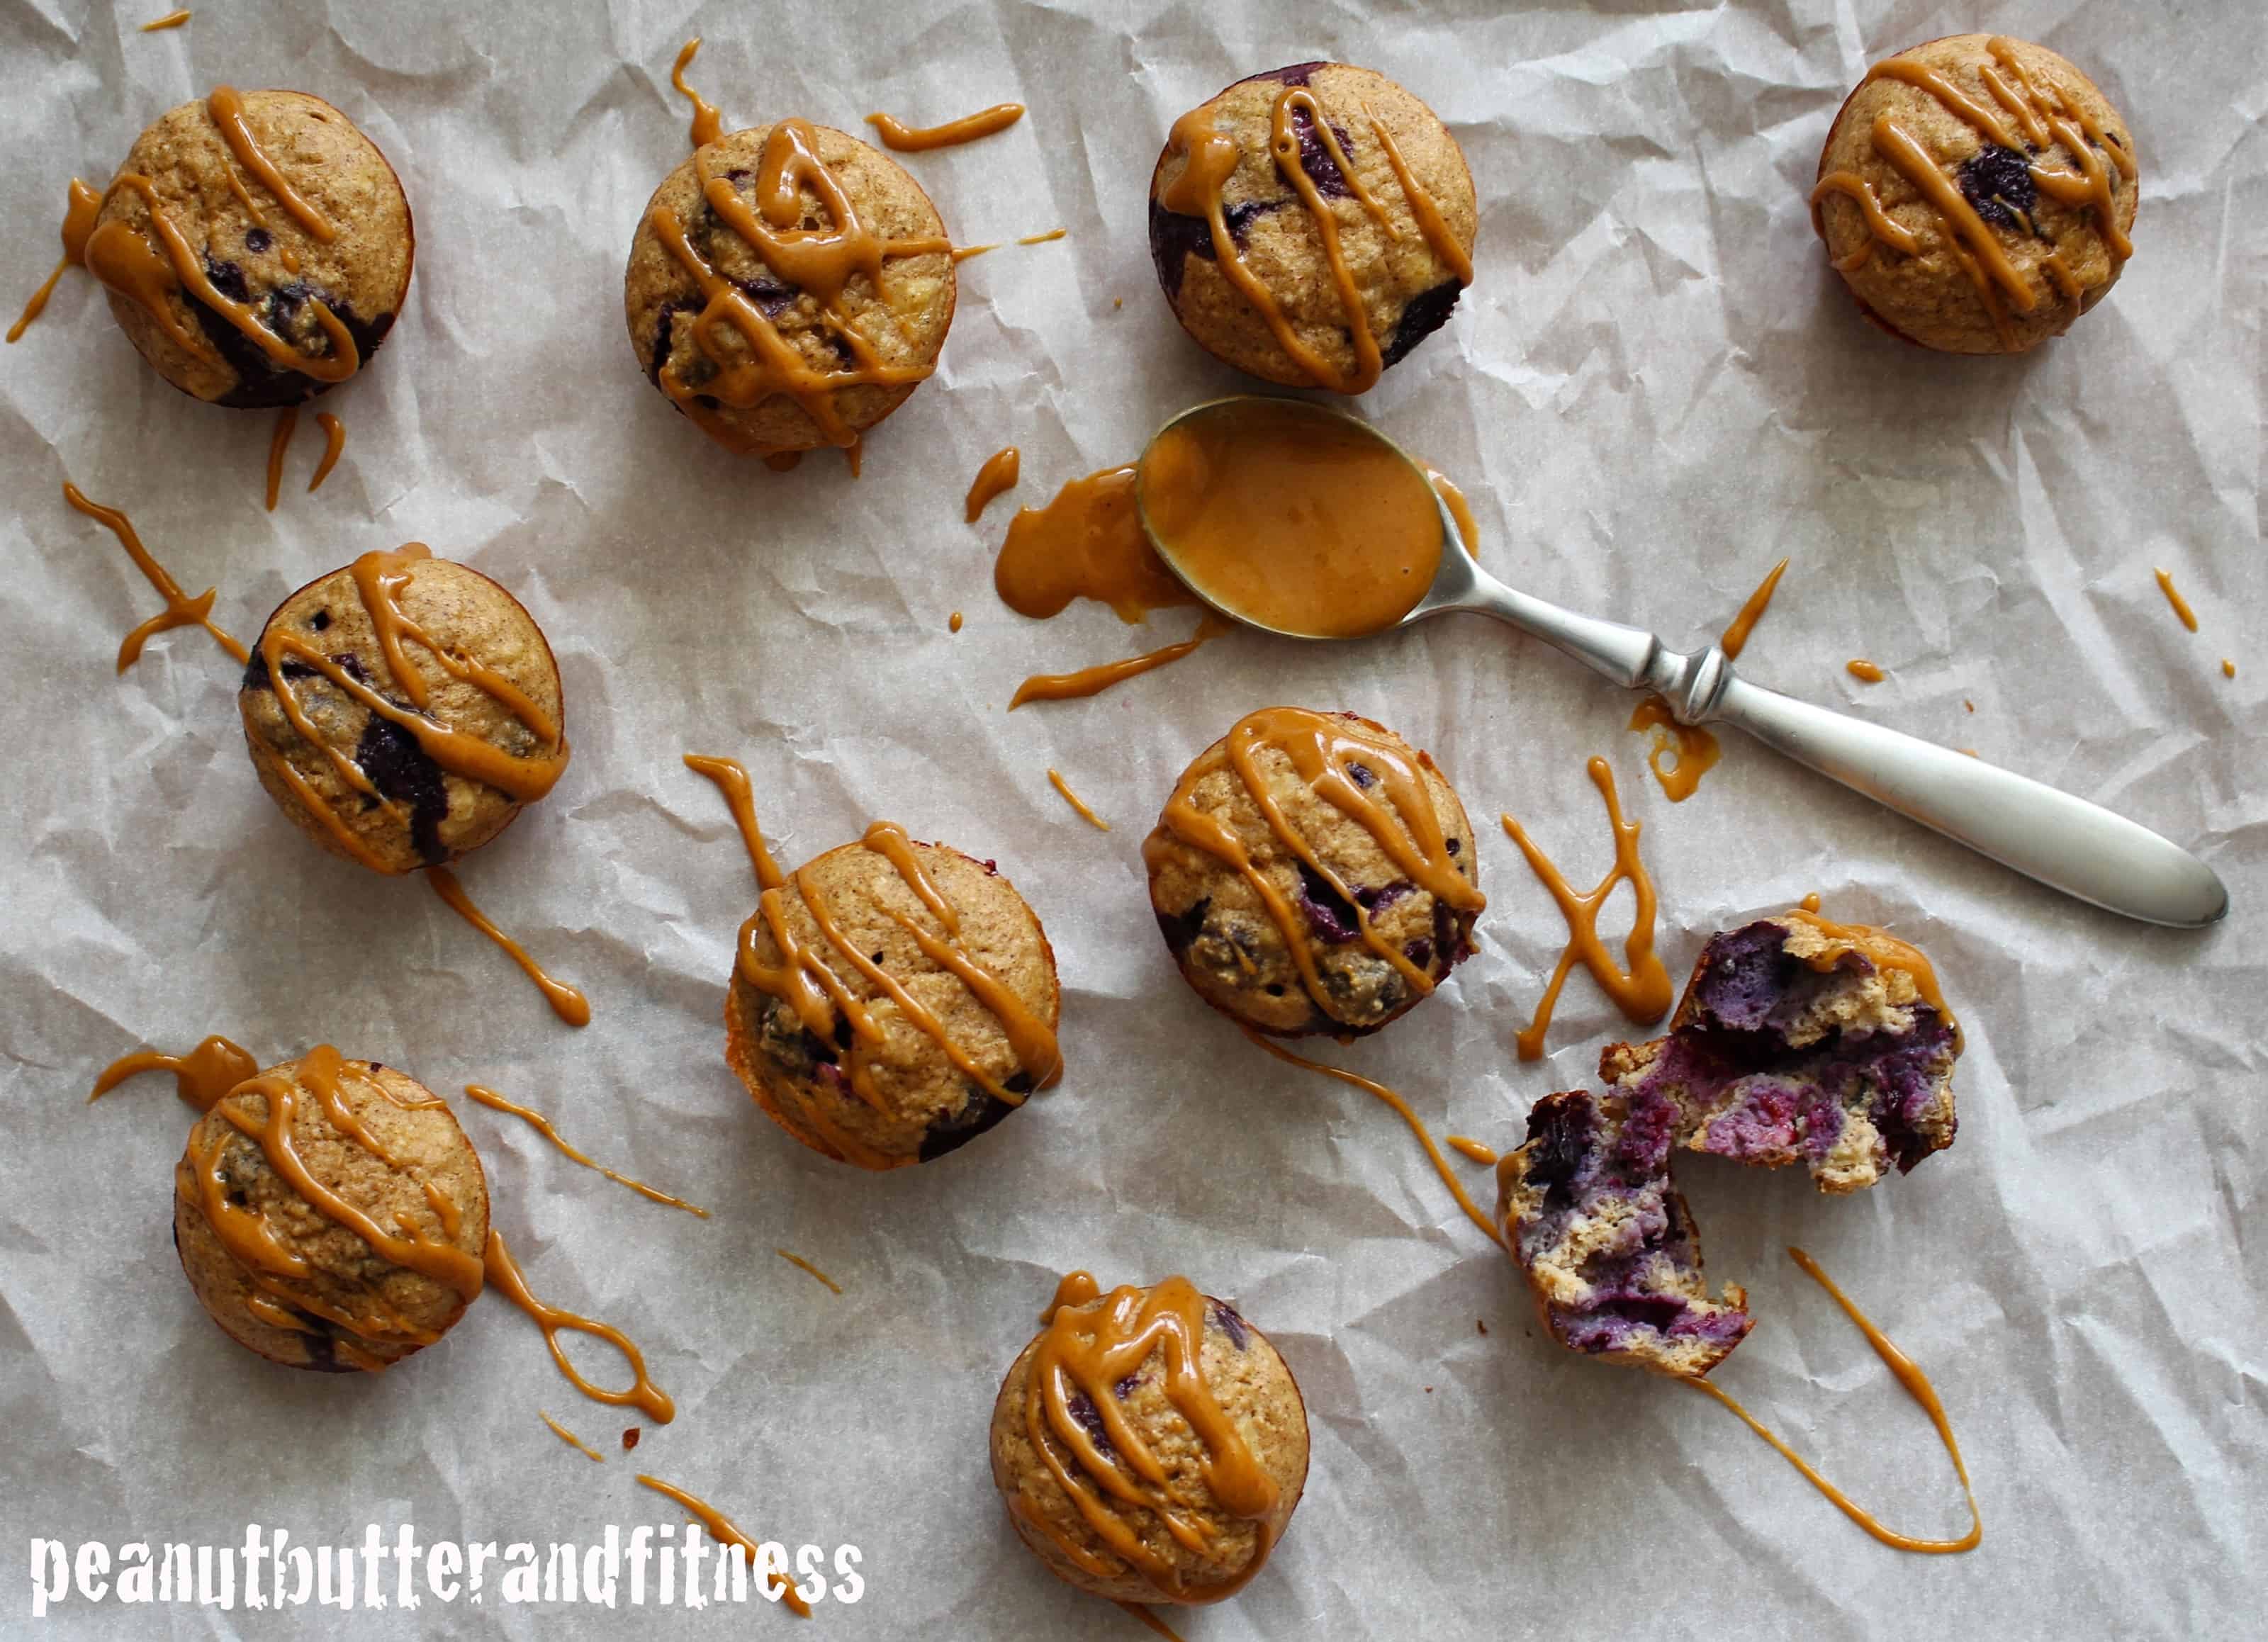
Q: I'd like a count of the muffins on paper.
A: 10